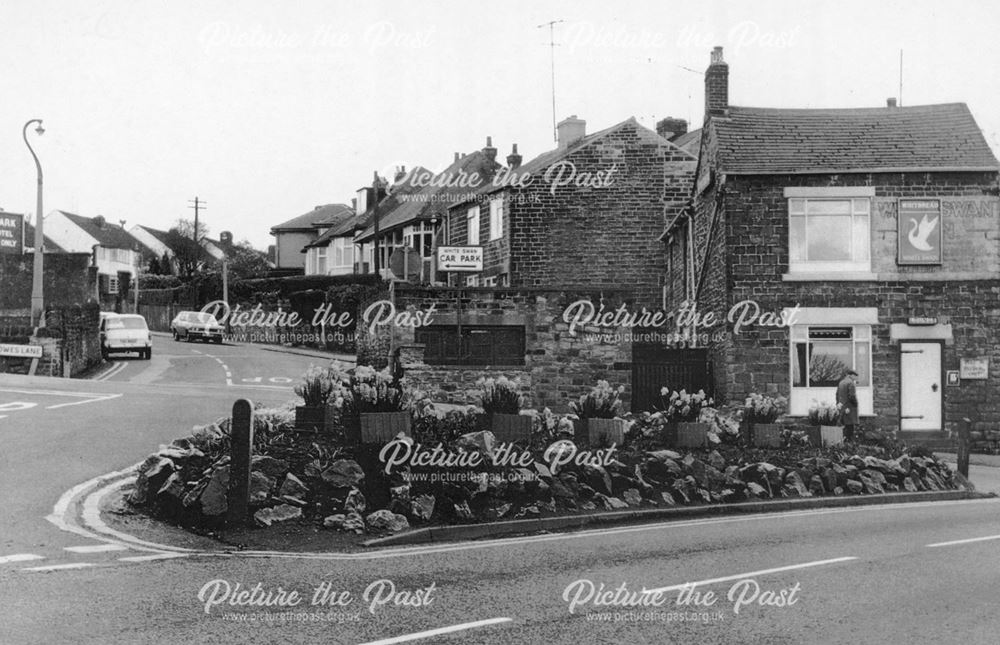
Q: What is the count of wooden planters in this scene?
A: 7